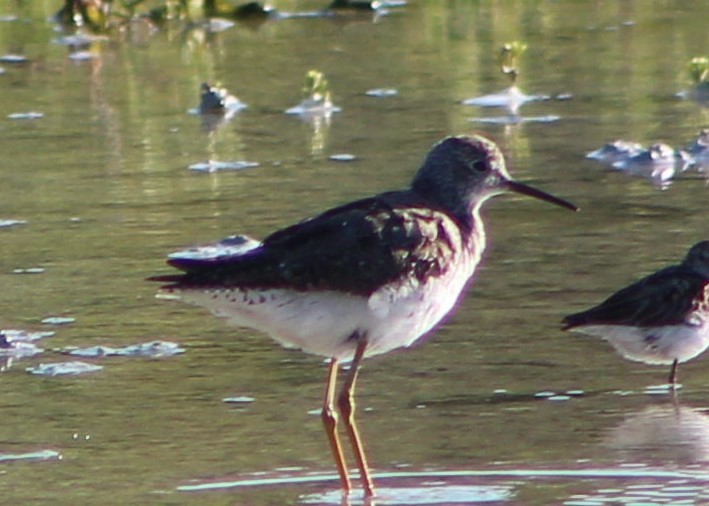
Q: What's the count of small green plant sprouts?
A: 3